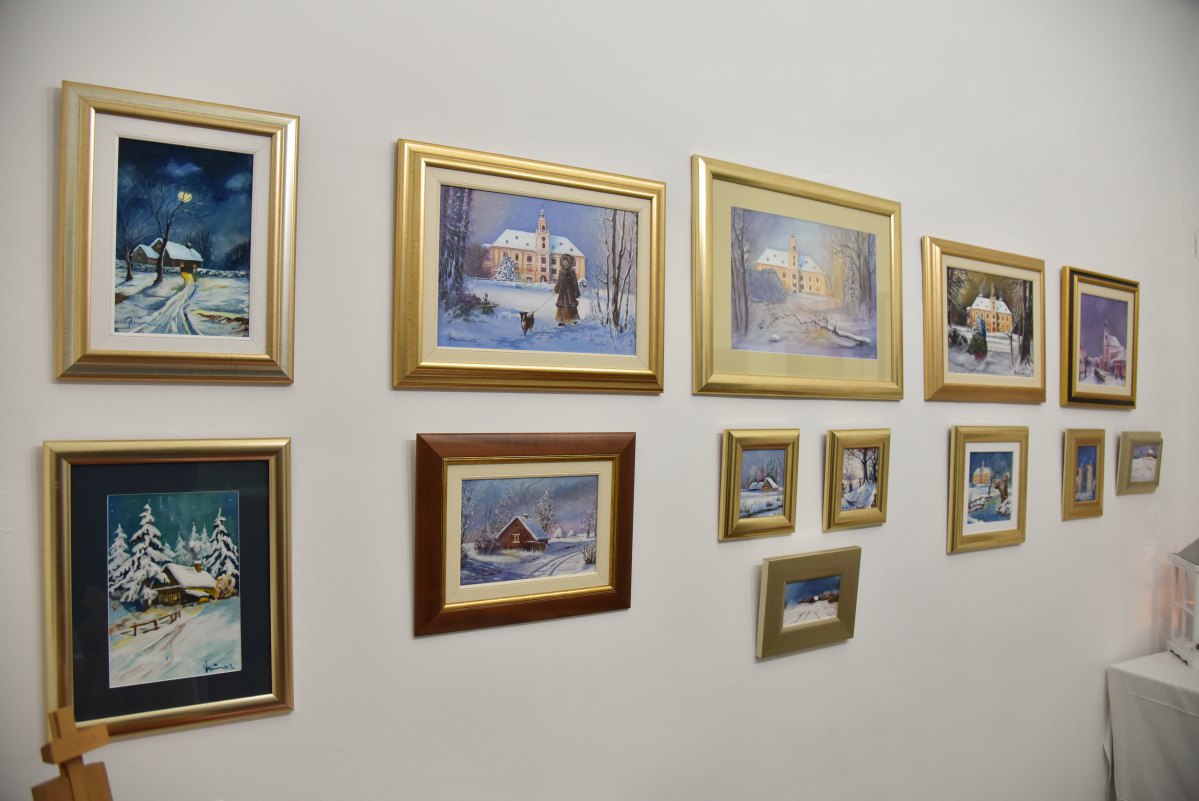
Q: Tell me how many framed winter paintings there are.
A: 13